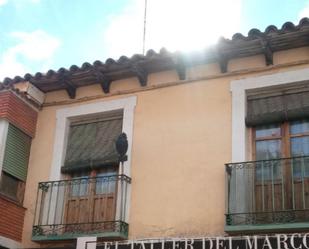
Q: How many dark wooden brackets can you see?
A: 6